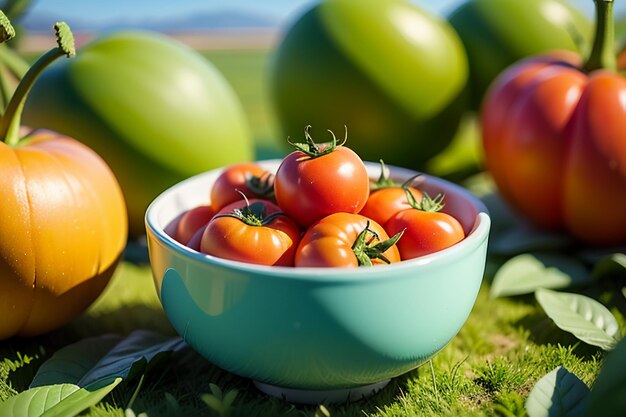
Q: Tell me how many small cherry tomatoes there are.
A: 7